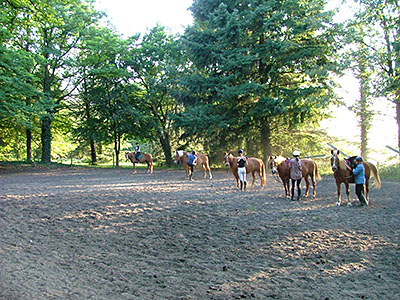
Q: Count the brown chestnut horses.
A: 5